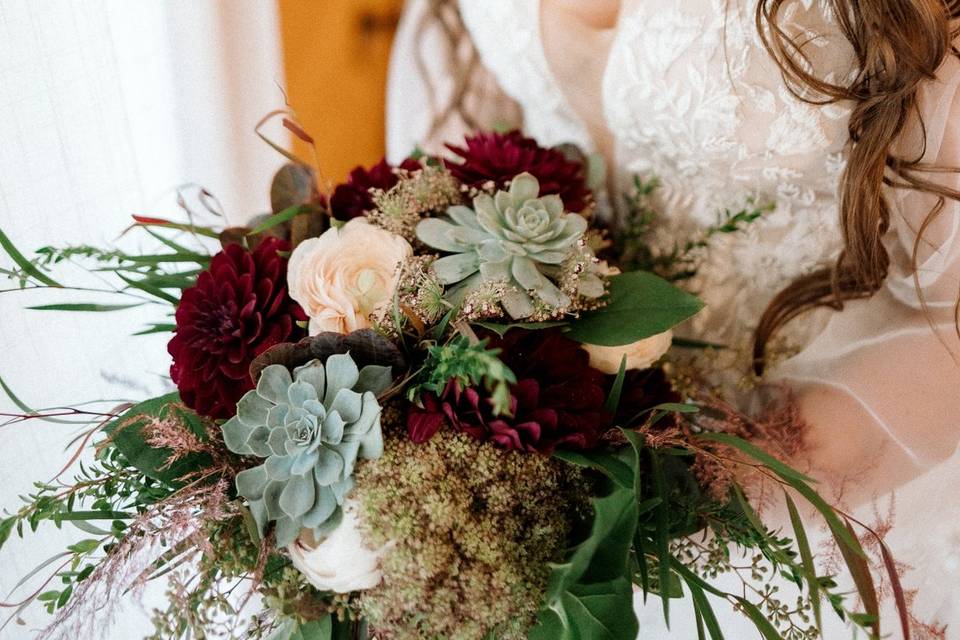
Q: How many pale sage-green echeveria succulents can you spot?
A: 2